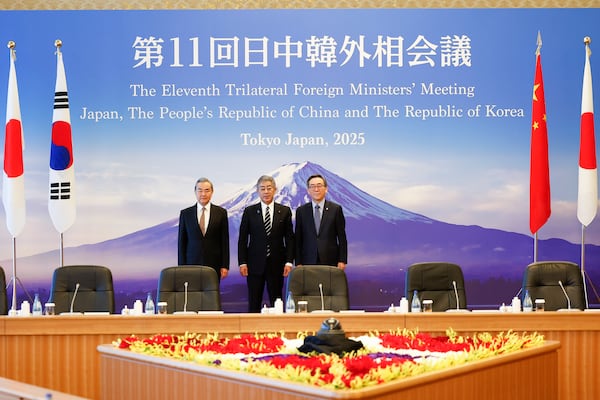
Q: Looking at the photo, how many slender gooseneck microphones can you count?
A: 5